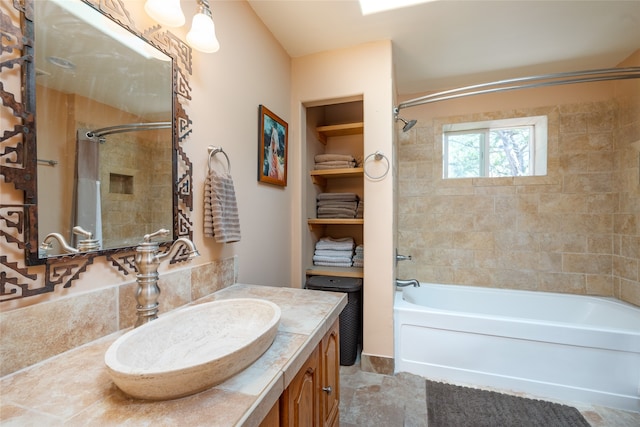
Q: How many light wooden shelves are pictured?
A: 4